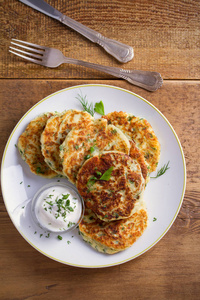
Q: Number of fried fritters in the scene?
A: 7